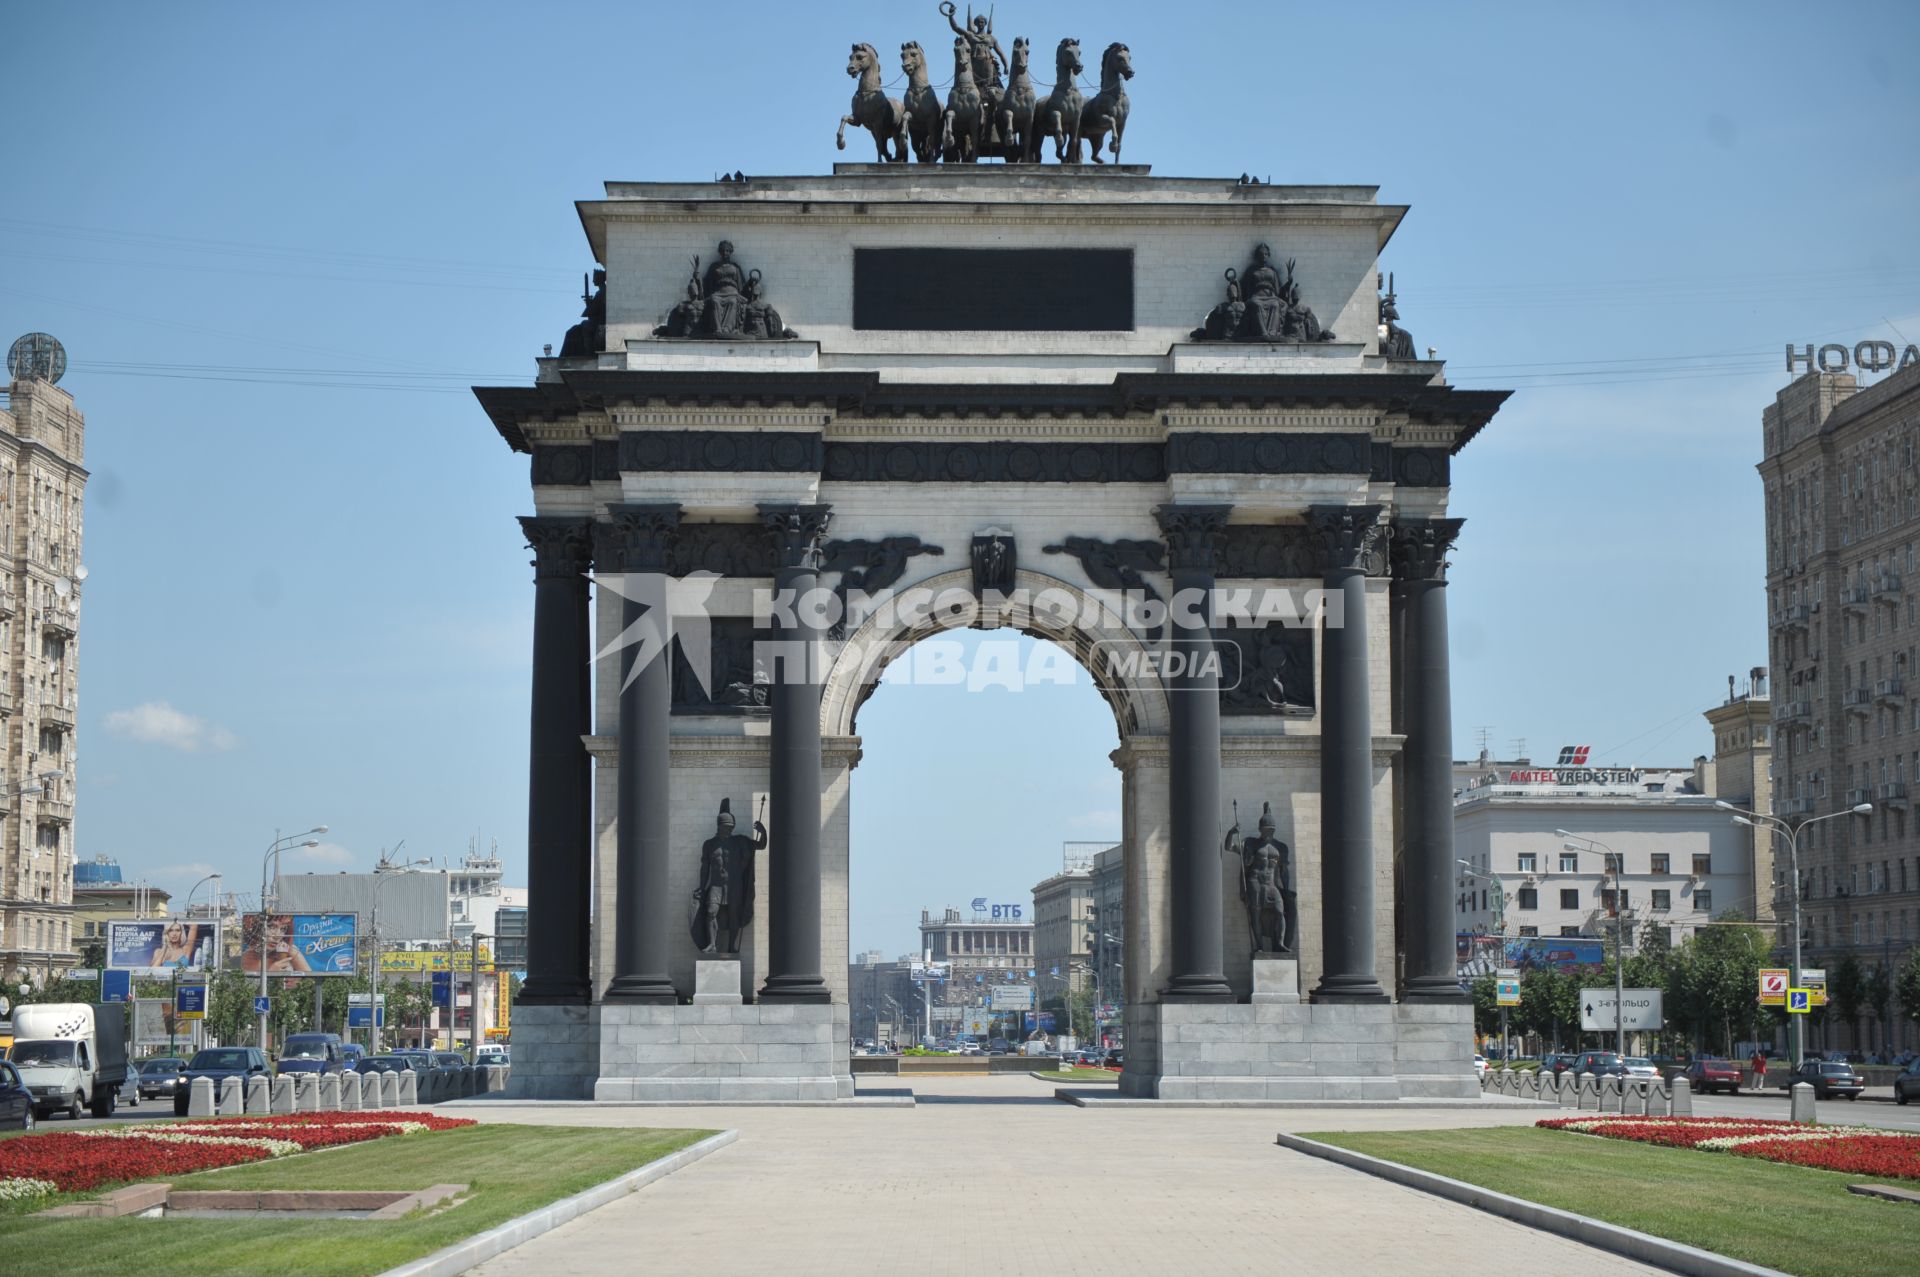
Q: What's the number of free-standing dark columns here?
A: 6